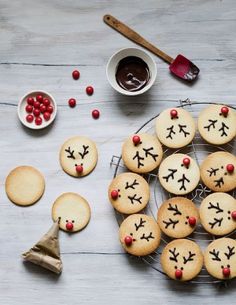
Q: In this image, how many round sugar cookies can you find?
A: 14